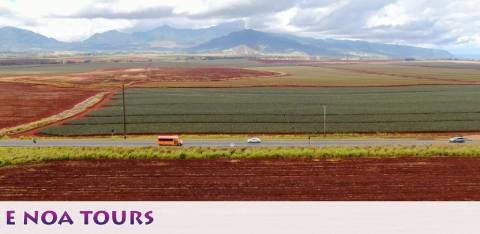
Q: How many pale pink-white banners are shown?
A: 1